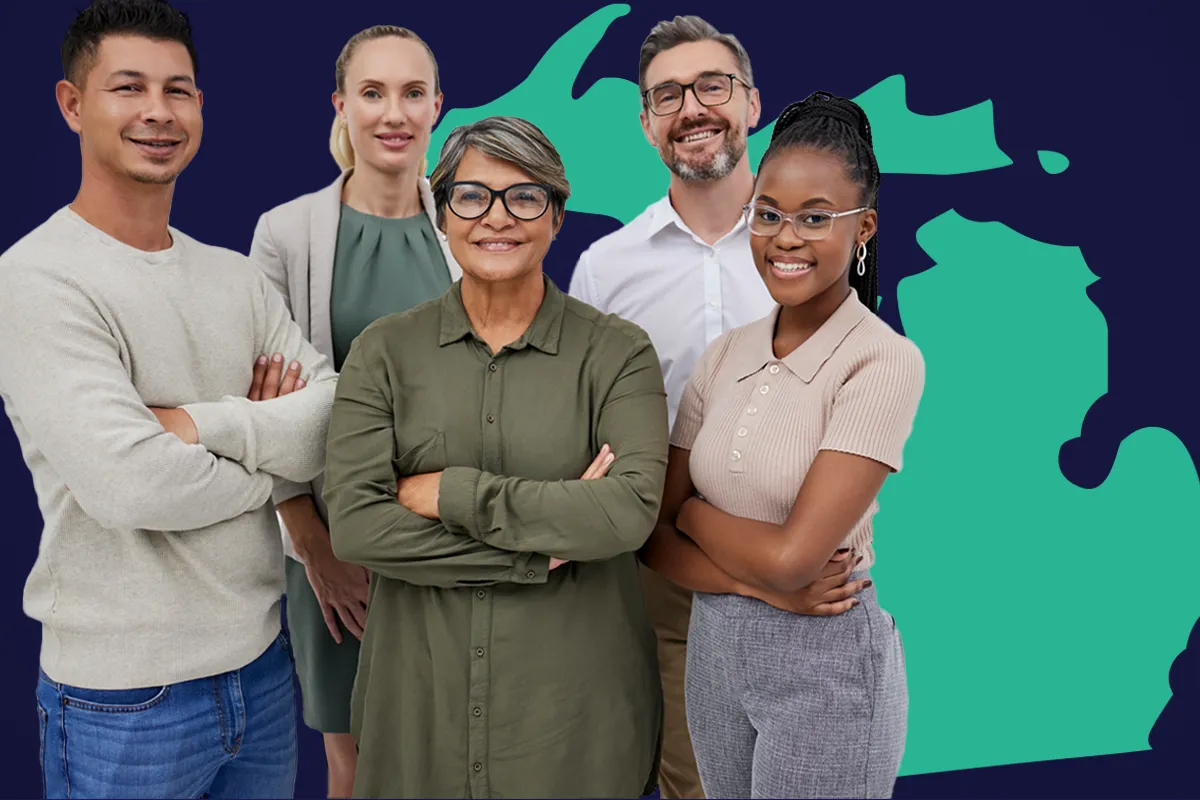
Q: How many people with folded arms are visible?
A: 3